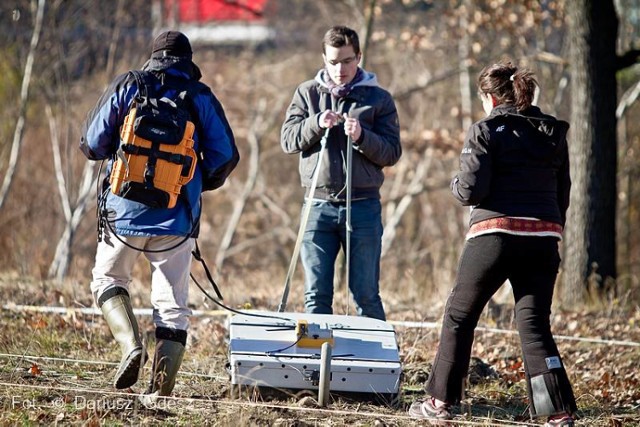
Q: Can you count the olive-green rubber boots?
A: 2